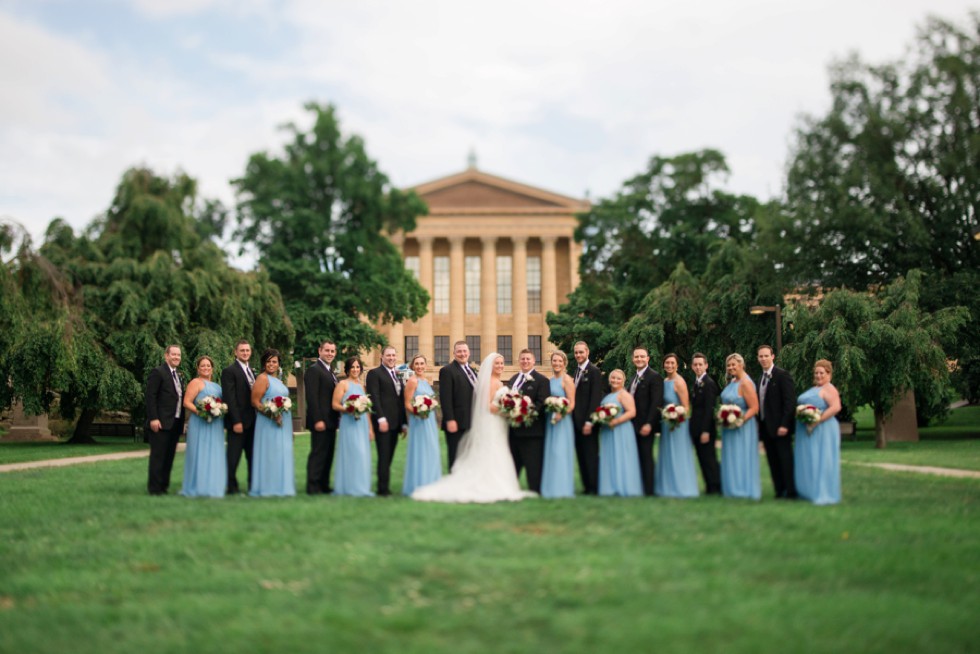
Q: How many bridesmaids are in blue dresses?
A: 9